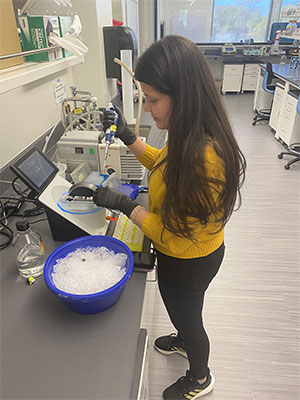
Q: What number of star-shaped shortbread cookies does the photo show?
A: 0